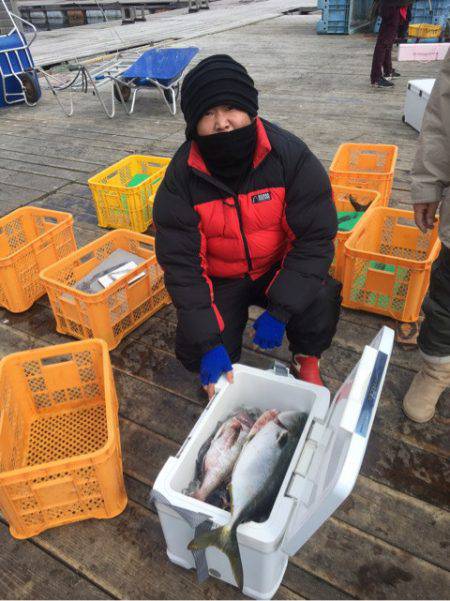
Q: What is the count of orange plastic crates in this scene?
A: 6